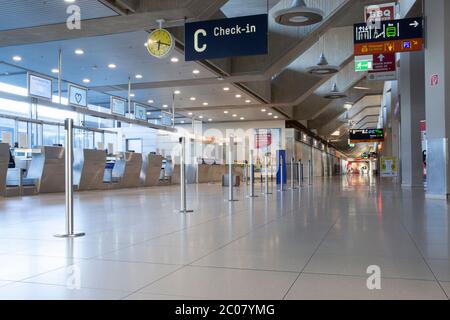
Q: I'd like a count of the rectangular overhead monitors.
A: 5